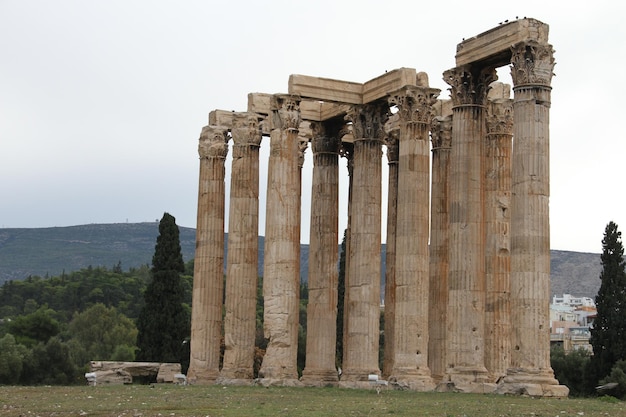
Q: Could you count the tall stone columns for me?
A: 13